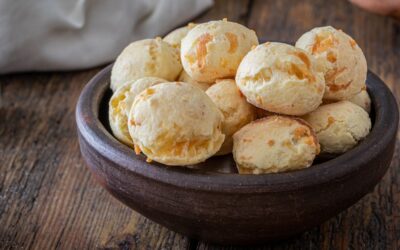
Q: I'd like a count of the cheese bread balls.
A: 12